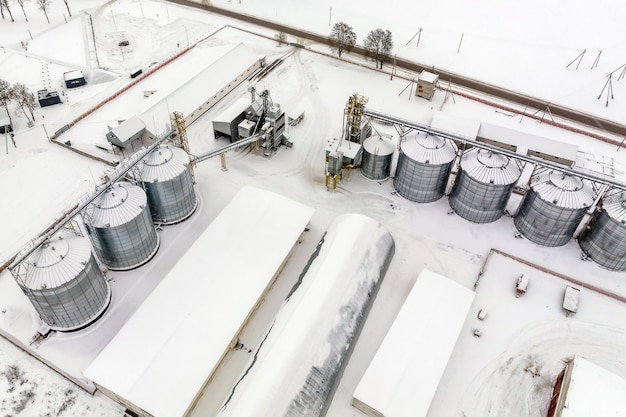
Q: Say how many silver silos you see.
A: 8